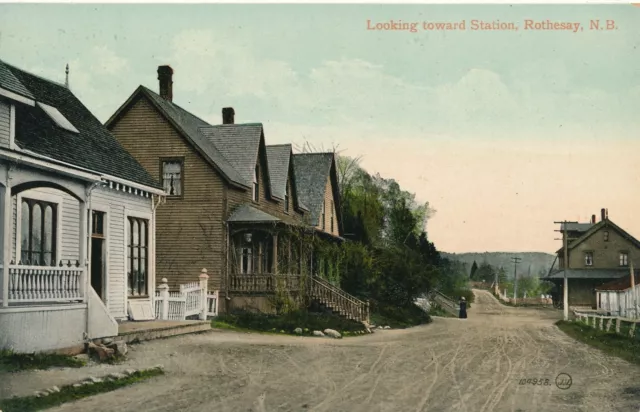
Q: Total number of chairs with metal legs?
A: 0